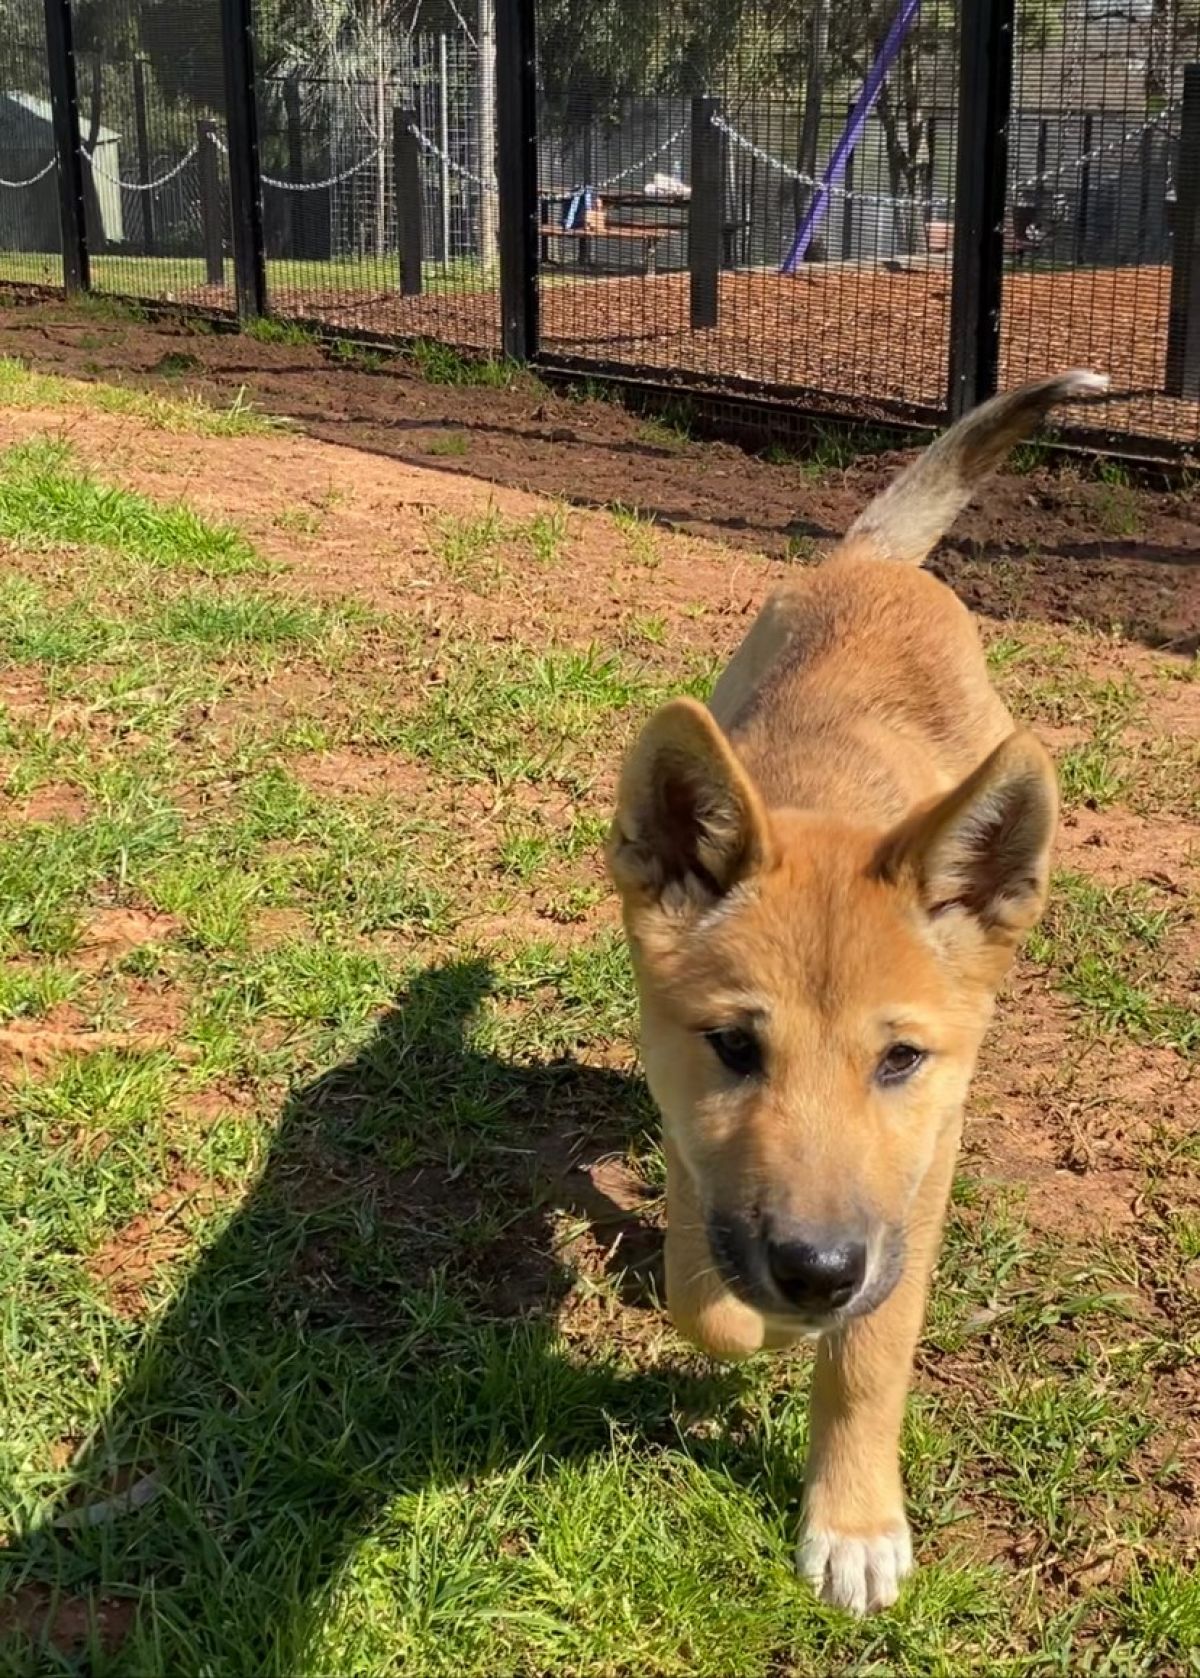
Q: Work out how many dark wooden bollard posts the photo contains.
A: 4